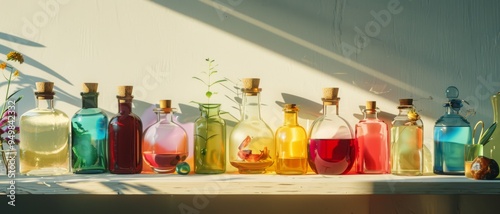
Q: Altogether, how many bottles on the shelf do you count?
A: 11